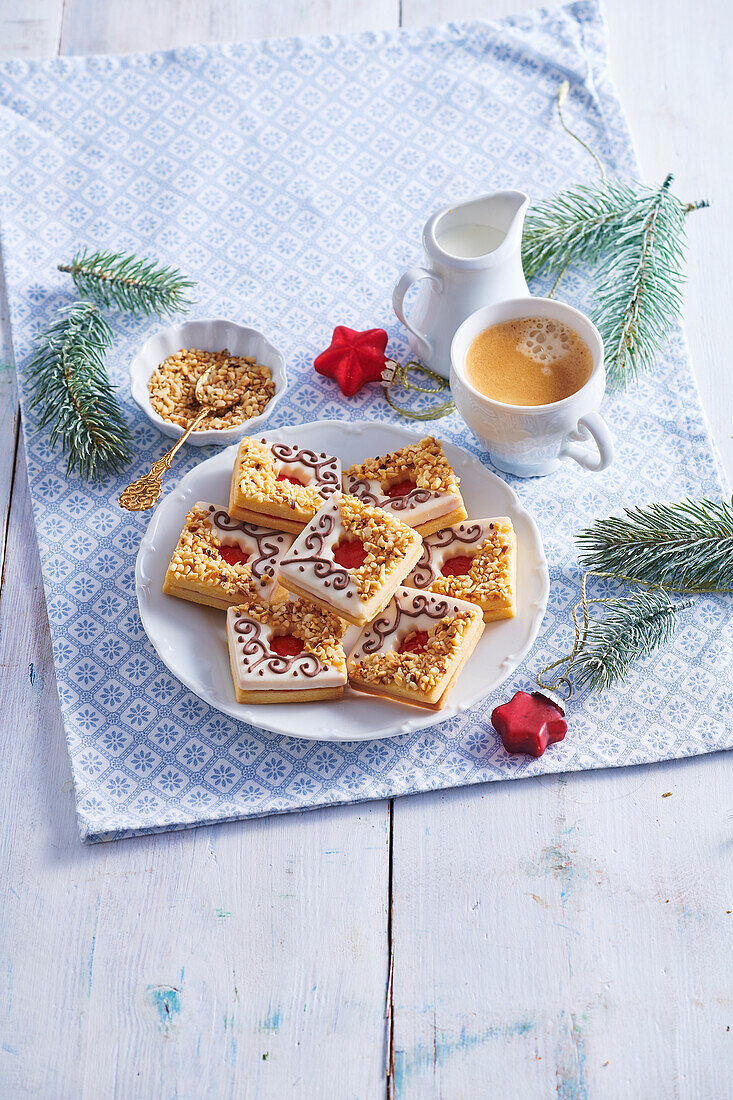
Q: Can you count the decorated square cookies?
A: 7